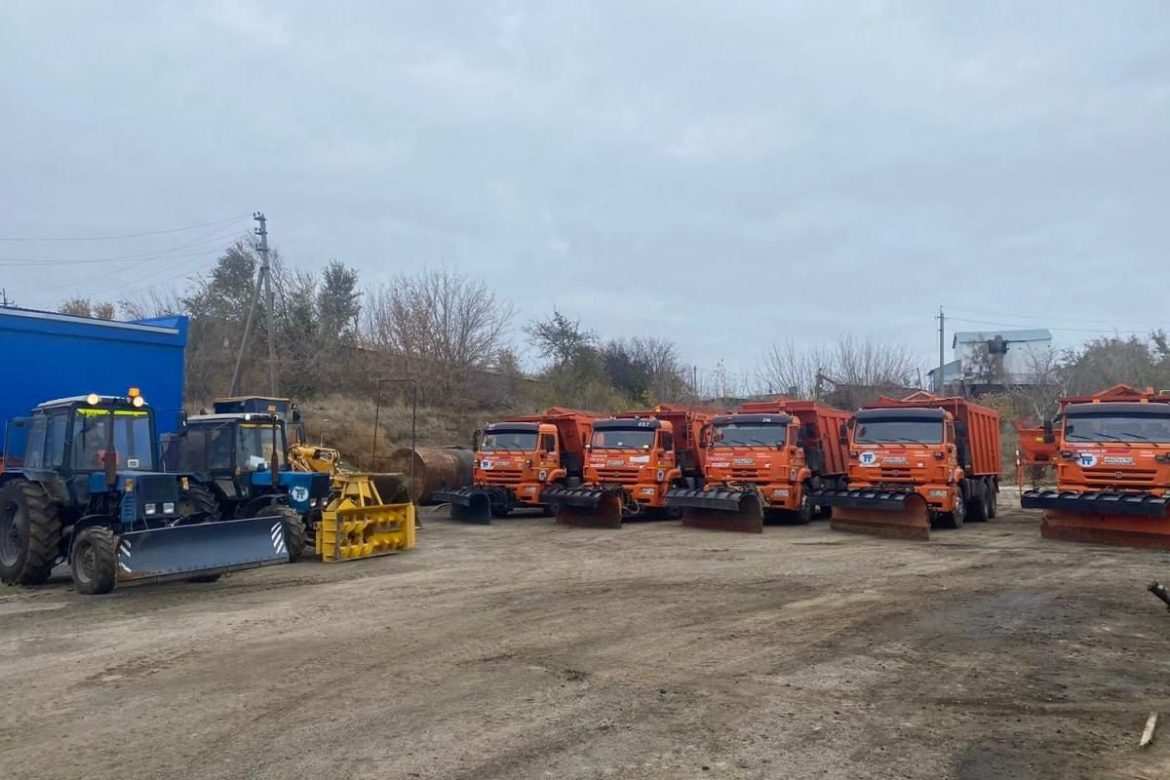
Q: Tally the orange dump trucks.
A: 5